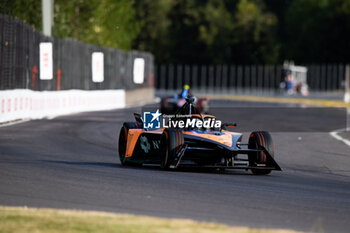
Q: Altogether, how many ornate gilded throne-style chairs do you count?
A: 0